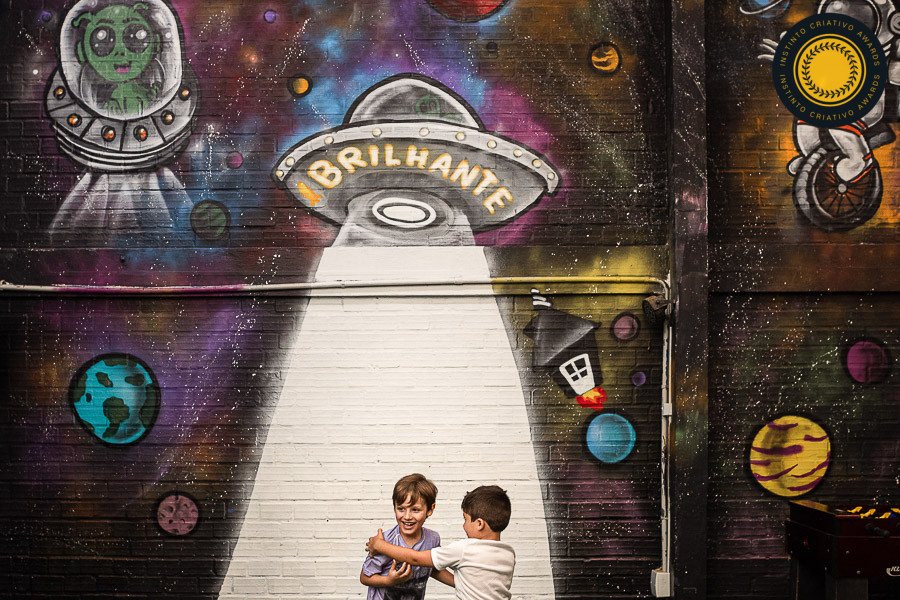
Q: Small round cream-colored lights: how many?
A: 10